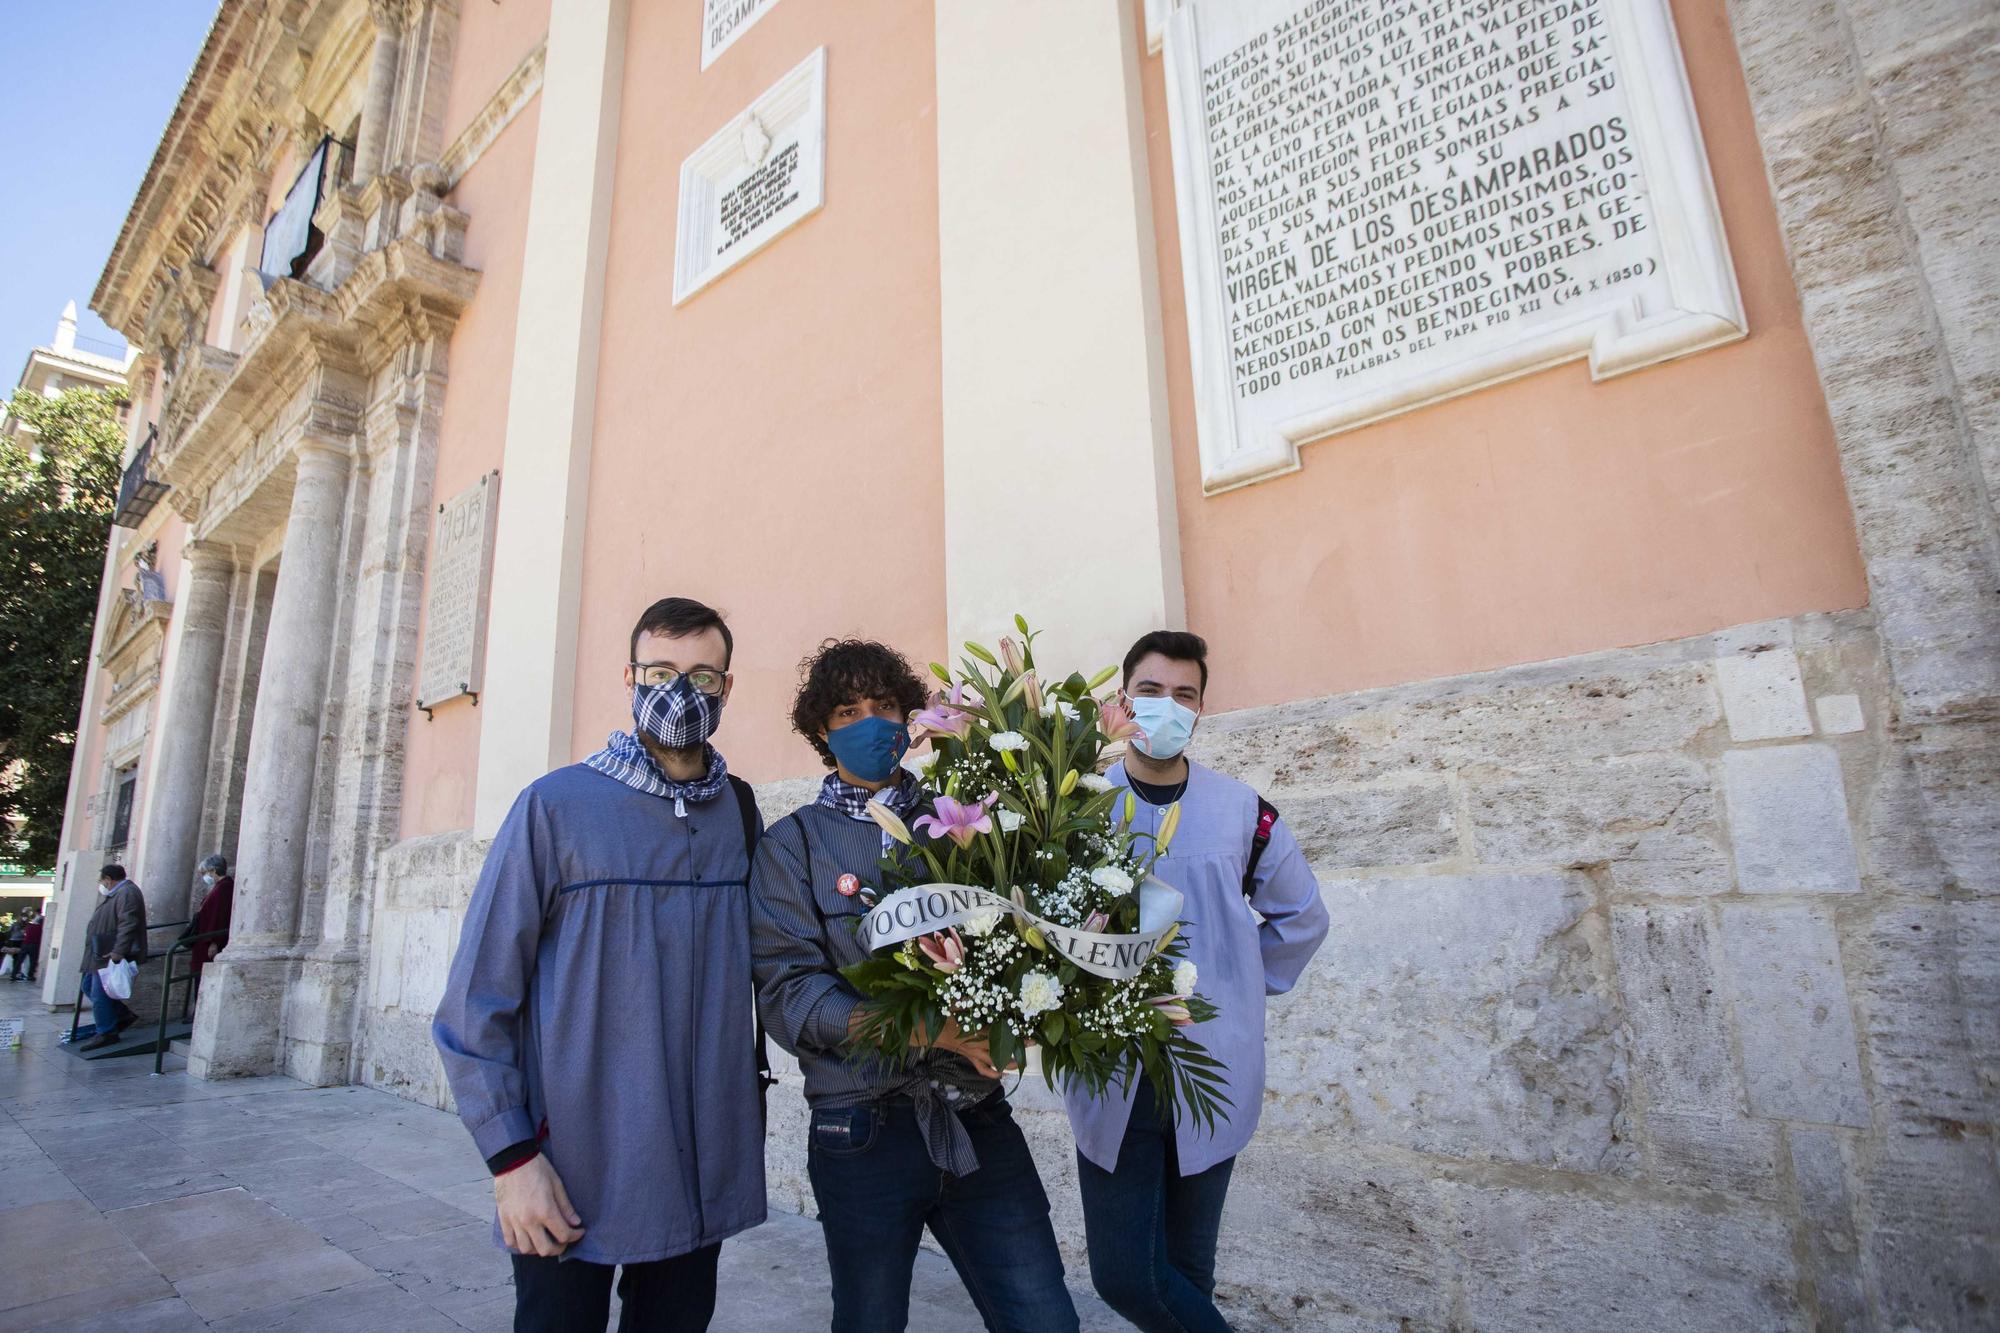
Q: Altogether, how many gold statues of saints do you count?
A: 0